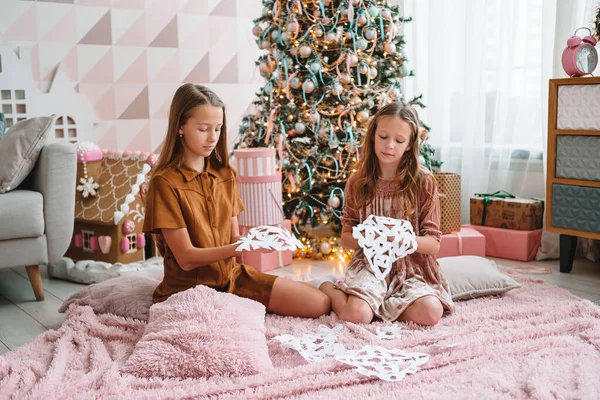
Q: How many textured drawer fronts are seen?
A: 3